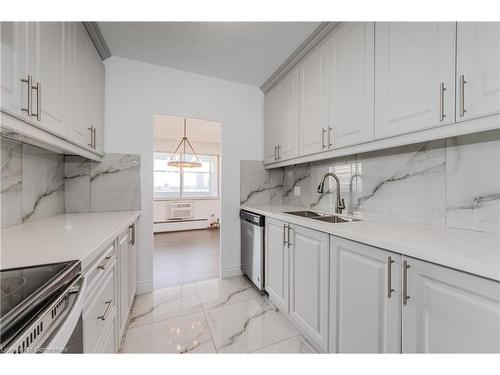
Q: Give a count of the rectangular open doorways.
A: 1